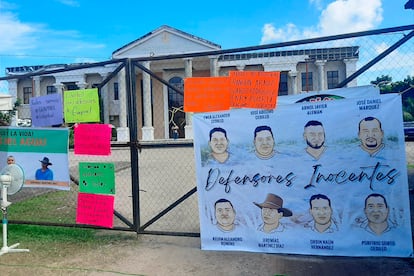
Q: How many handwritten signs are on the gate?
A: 7